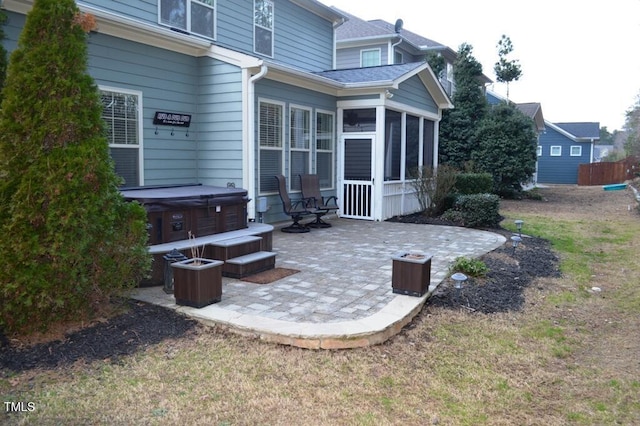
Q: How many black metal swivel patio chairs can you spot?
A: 2